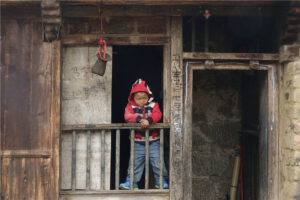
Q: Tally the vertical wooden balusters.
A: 7